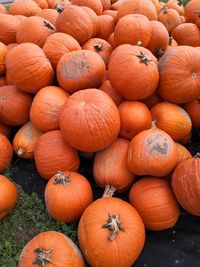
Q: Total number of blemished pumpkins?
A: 2